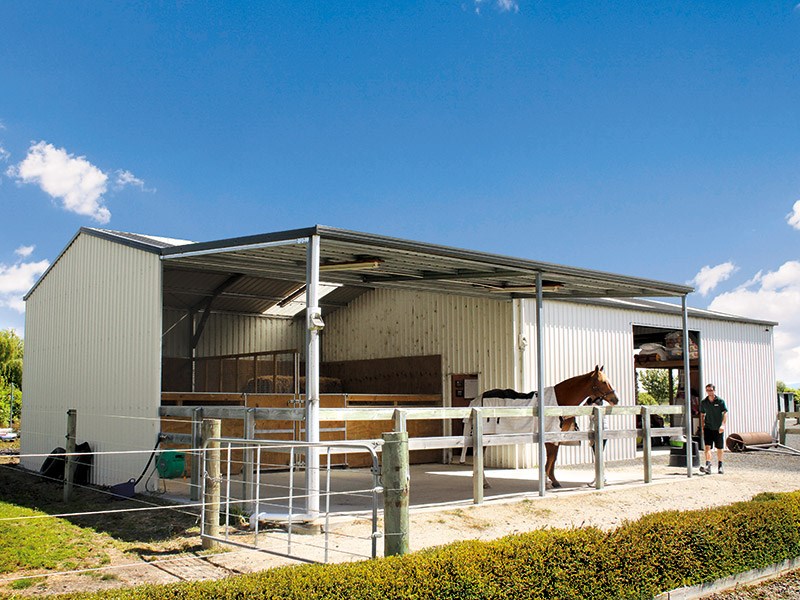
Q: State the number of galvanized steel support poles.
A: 3